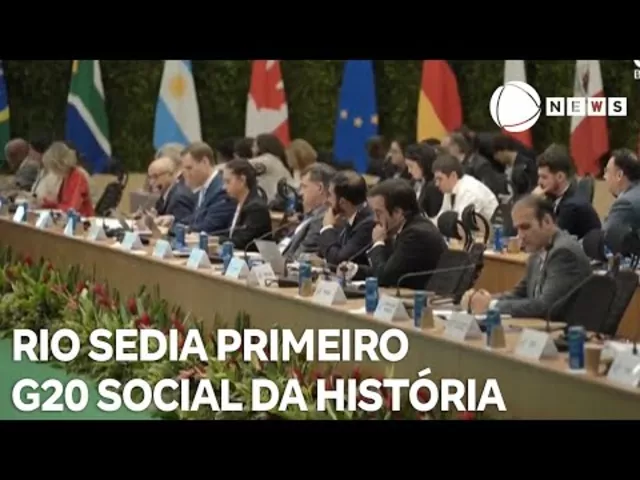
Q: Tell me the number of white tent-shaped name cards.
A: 14